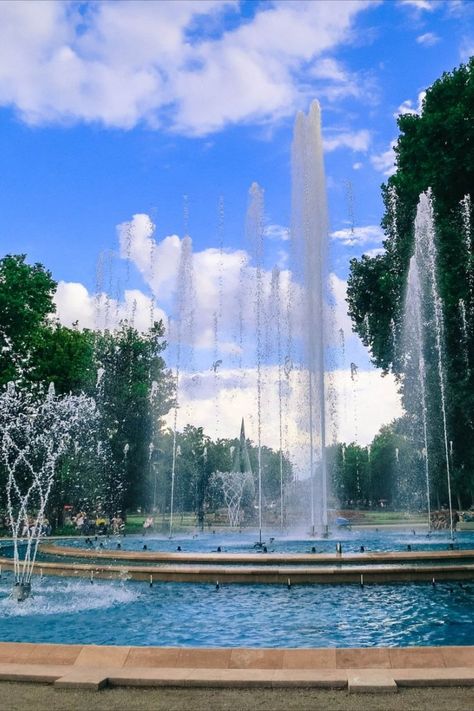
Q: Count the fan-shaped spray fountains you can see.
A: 2